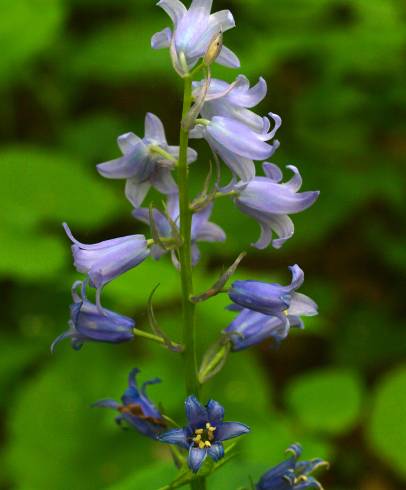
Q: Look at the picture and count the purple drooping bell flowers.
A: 13